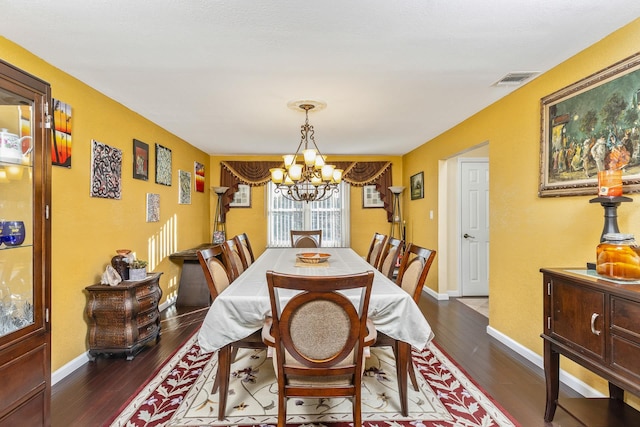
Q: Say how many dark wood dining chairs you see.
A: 8